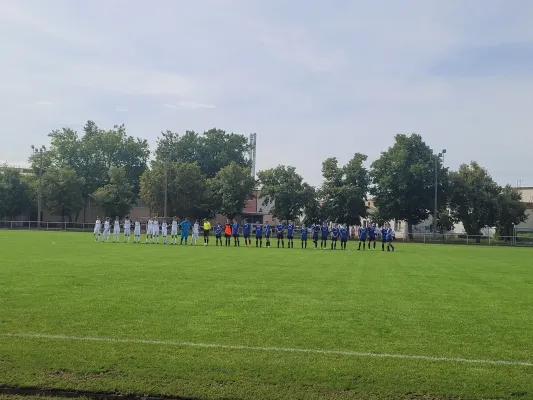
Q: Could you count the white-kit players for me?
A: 10